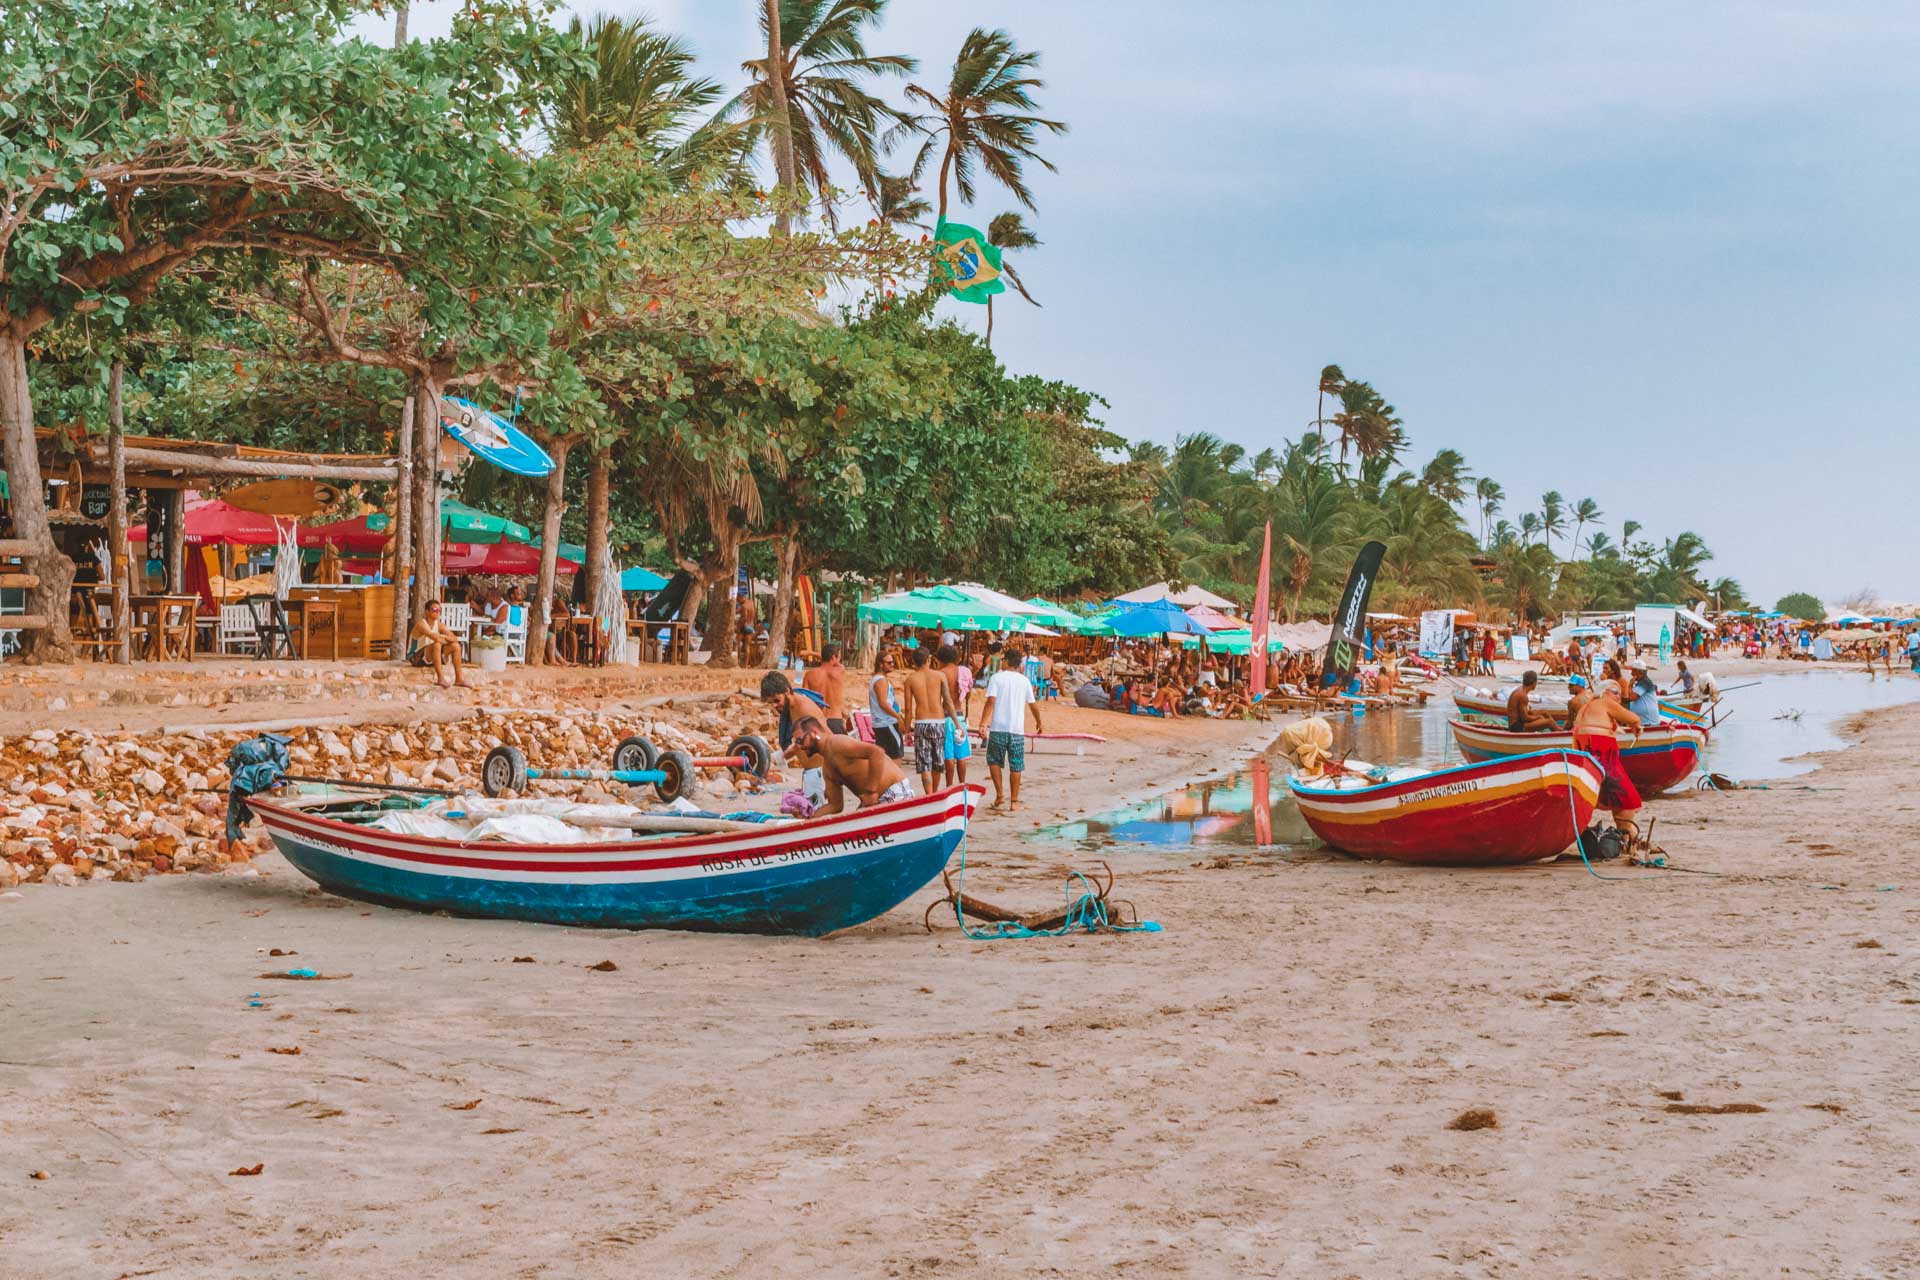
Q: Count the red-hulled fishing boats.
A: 2